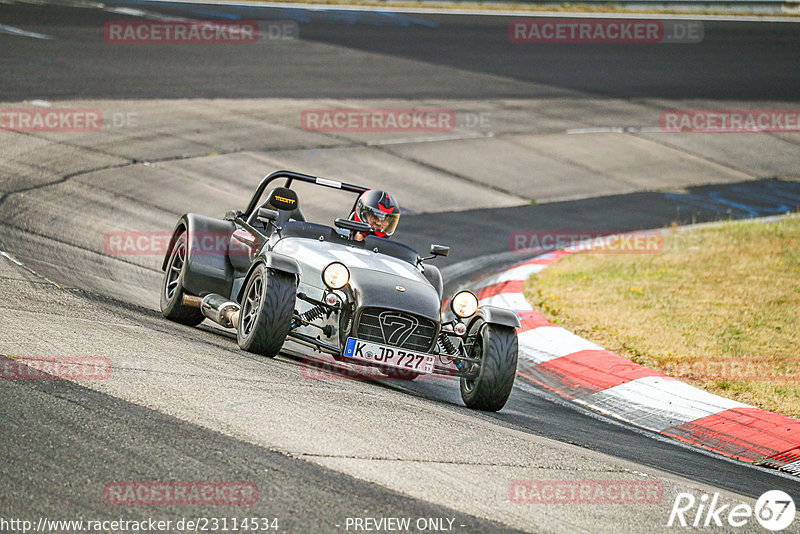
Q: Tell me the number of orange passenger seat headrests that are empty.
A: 0